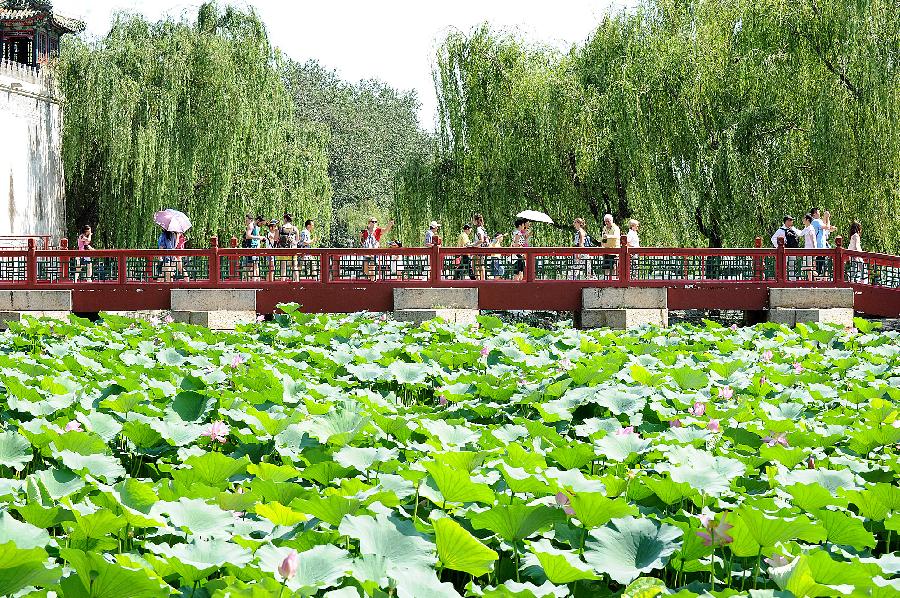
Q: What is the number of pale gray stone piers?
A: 5